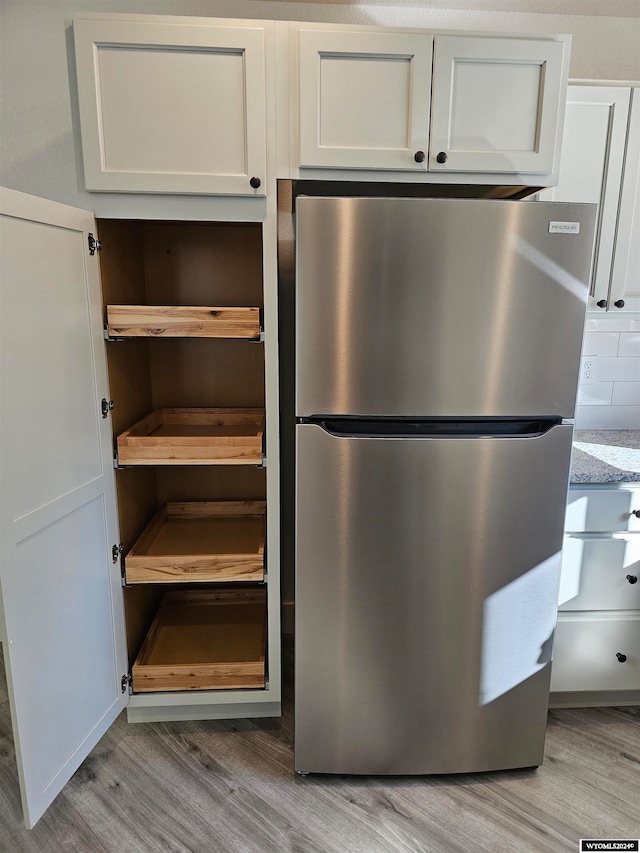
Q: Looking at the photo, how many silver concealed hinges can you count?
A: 4